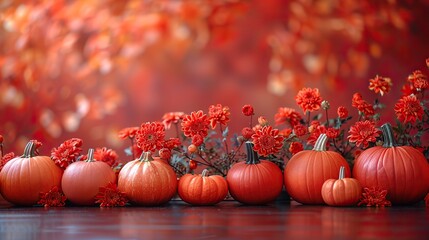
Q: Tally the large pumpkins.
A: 6